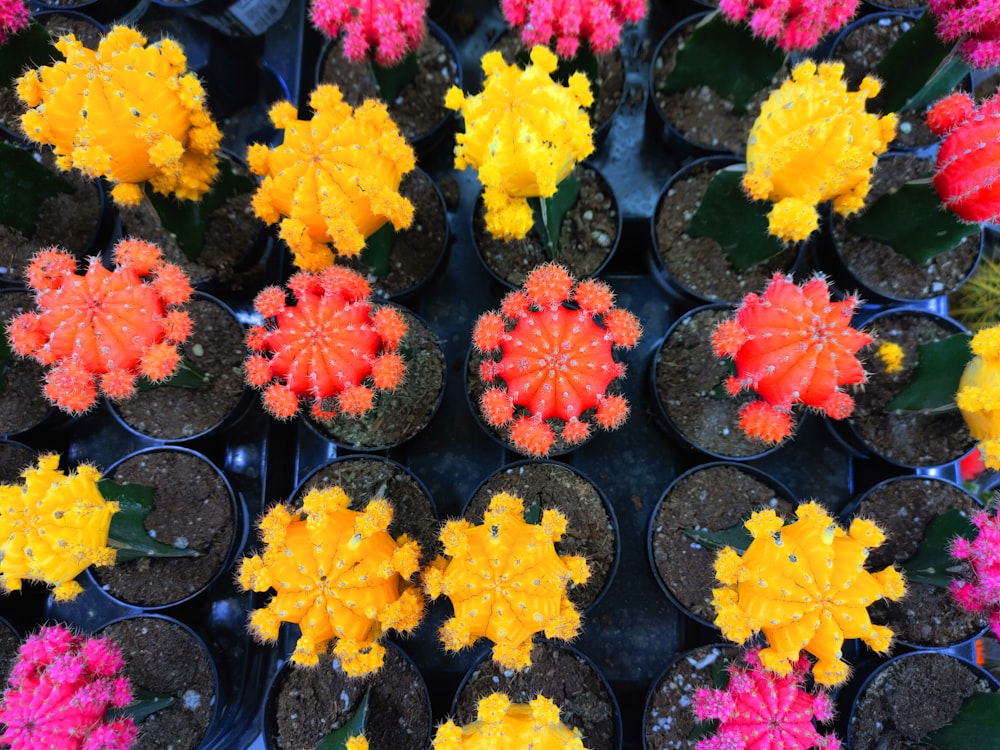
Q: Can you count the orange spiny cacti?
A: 4